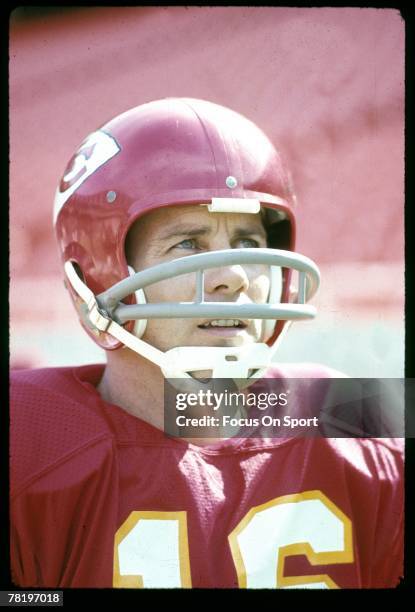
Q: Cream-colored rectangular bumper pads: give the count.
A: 1